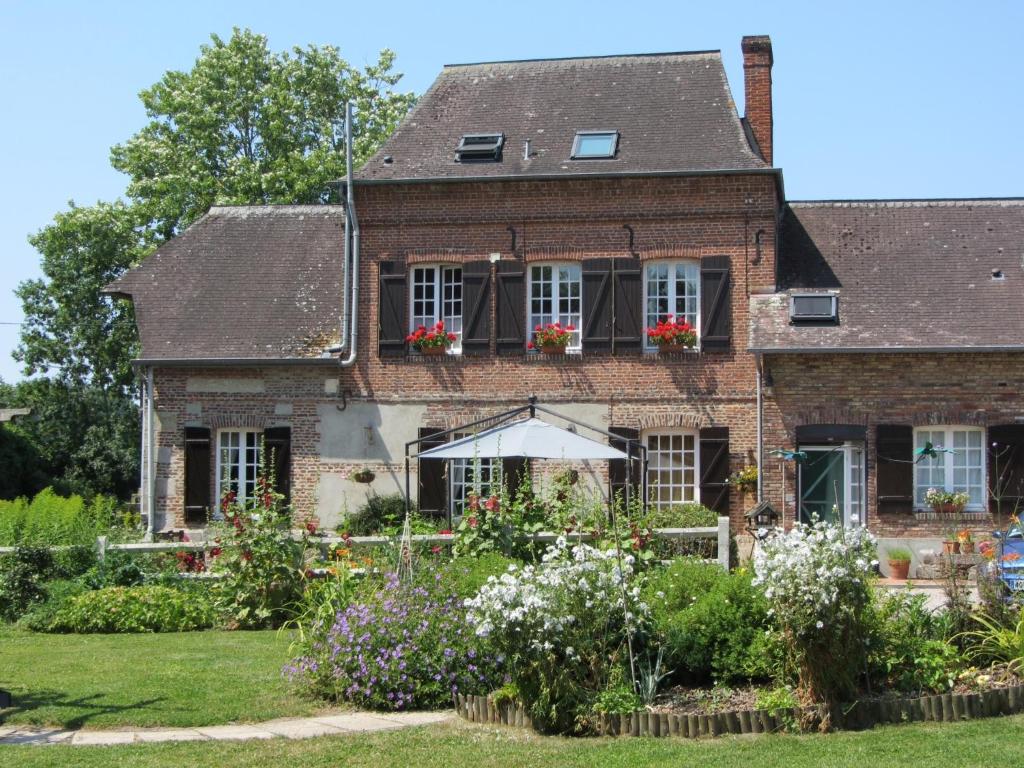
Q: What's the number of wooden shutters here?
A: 14